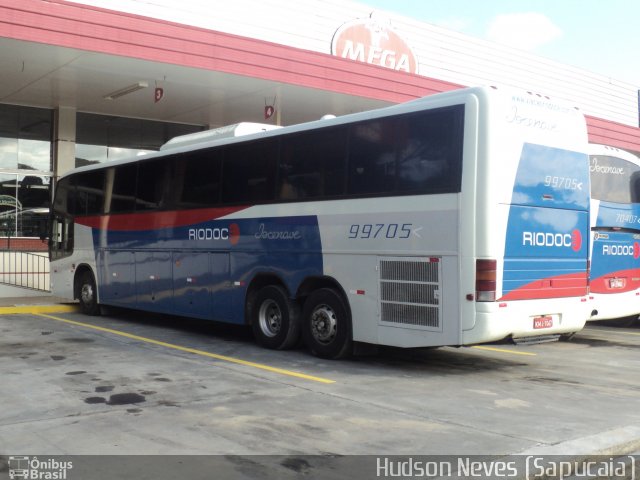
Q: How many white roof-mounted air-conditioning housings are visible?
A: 1